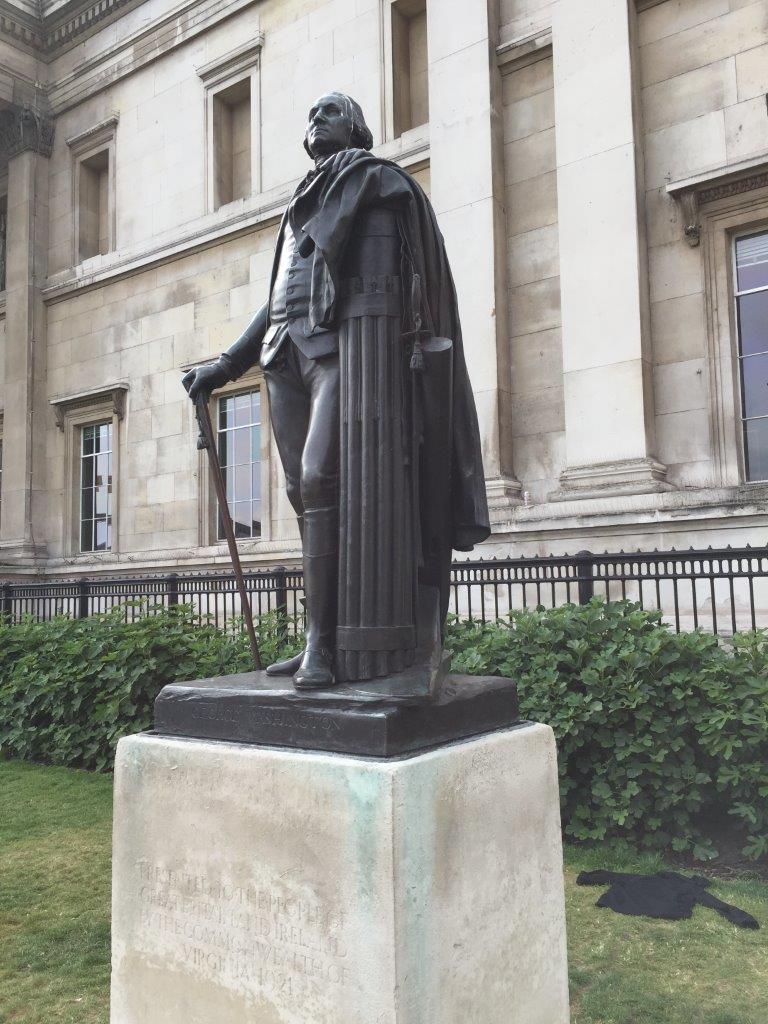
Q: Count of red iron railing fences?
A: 0